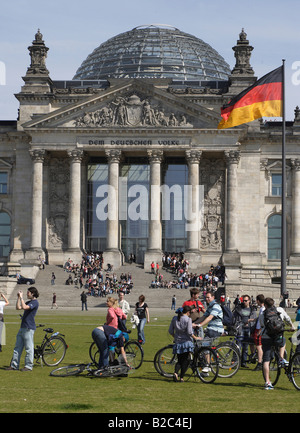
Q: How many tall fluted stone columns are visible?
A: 6